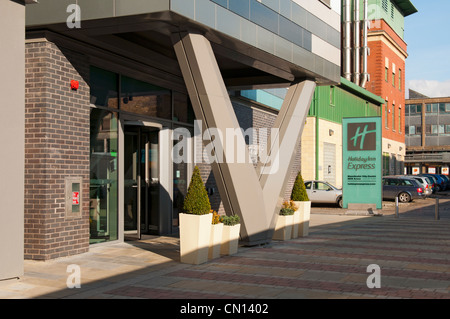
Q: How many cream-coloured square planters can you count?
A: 6